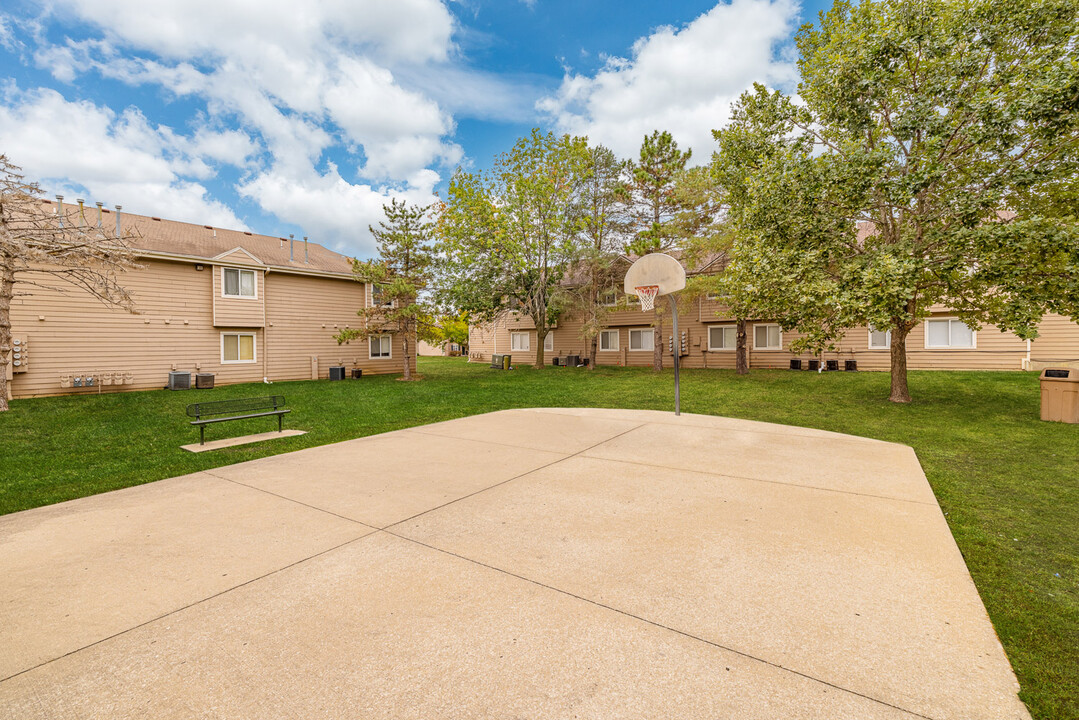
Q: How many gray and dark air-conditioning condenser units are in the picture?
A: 12